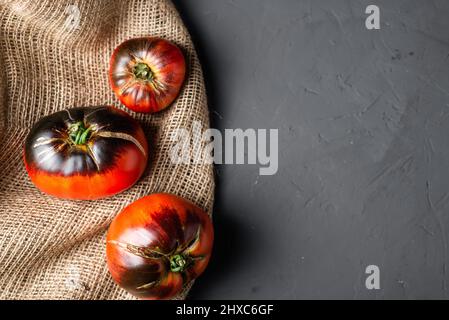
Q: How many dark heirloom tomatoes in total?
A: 3